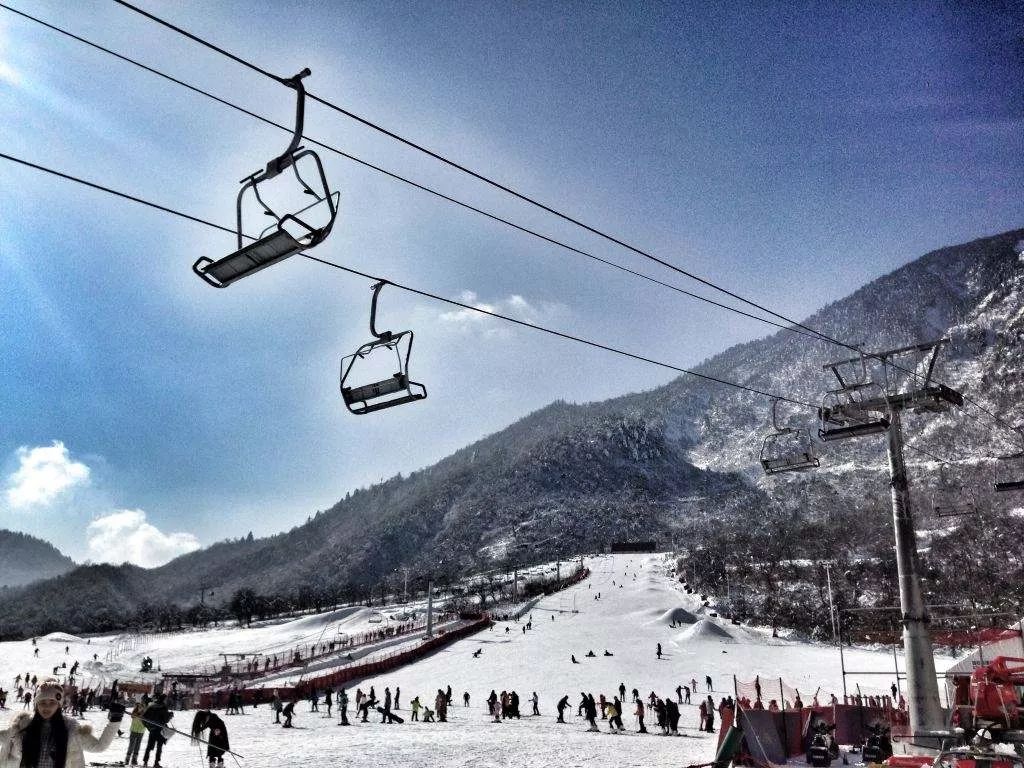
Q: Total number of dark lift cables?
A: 3